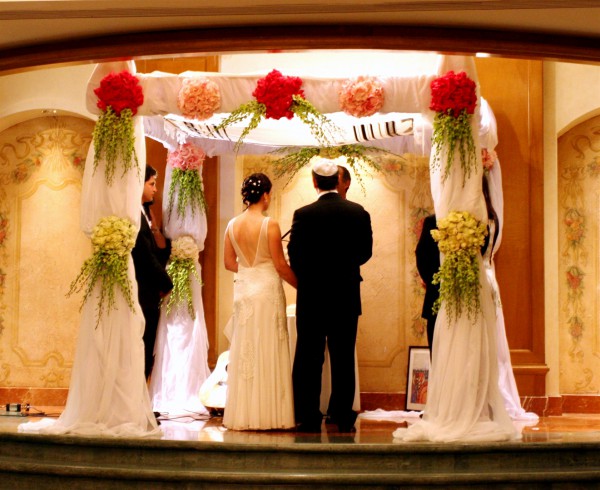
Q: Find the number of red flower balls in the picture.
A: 3